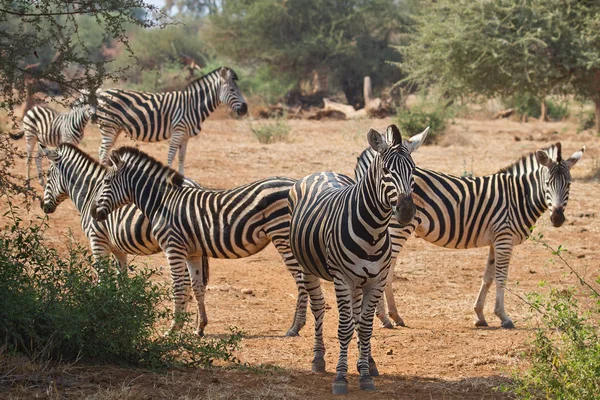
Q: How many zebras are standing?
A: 6